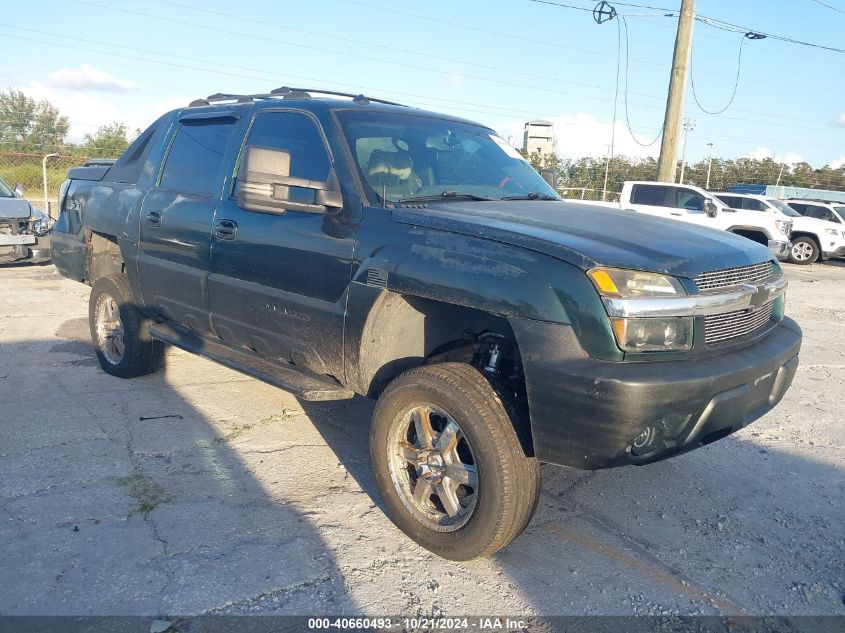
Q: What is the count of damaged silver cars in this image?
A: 1